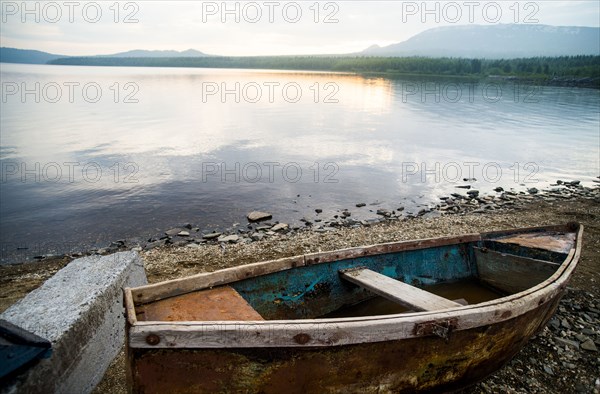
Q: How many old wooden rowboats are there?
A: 1